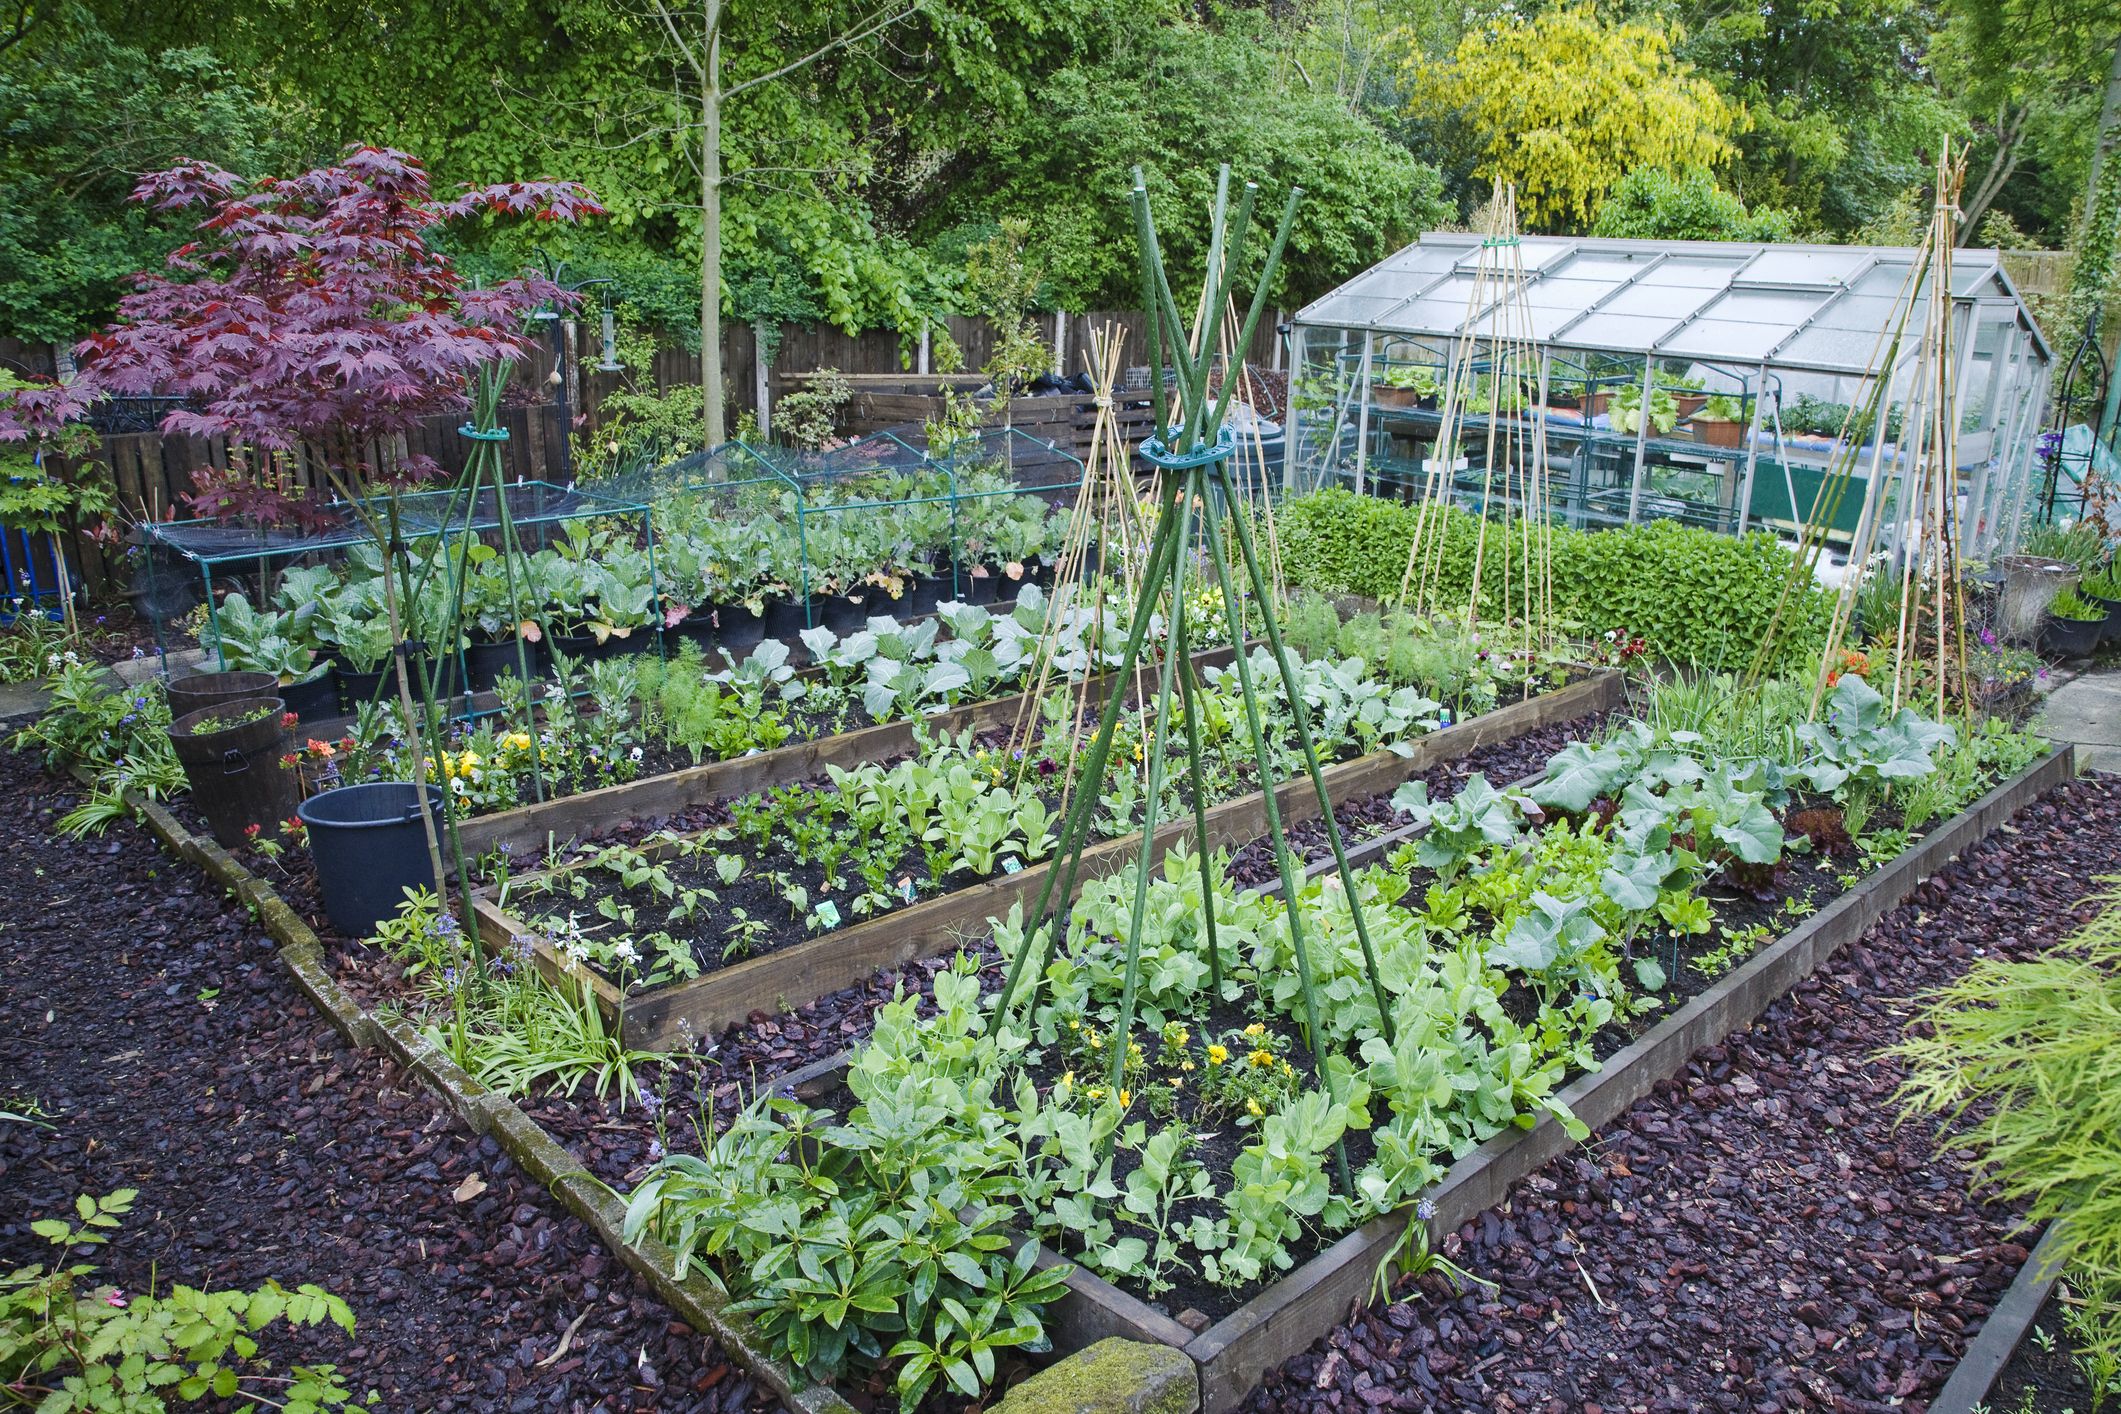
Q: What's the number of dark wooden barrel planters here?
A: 2